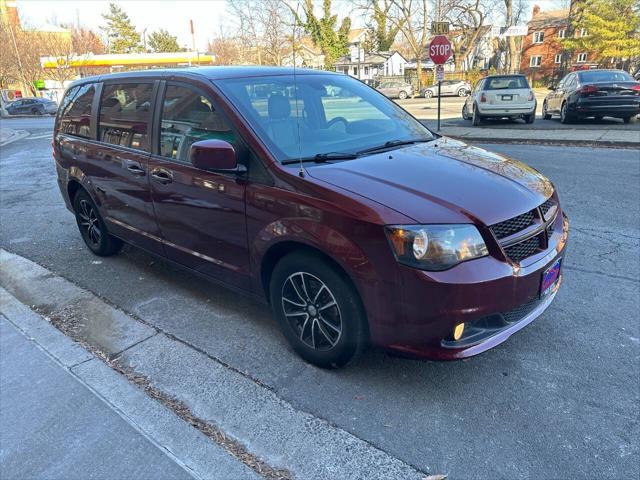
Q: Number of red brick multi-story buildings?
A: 1